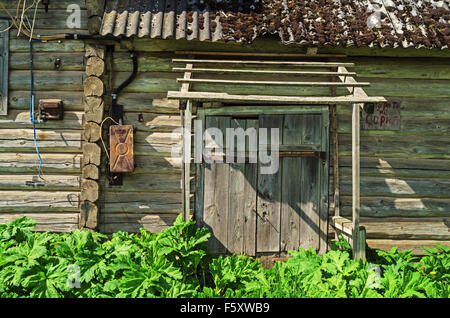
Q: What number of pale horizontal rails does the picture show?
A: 4